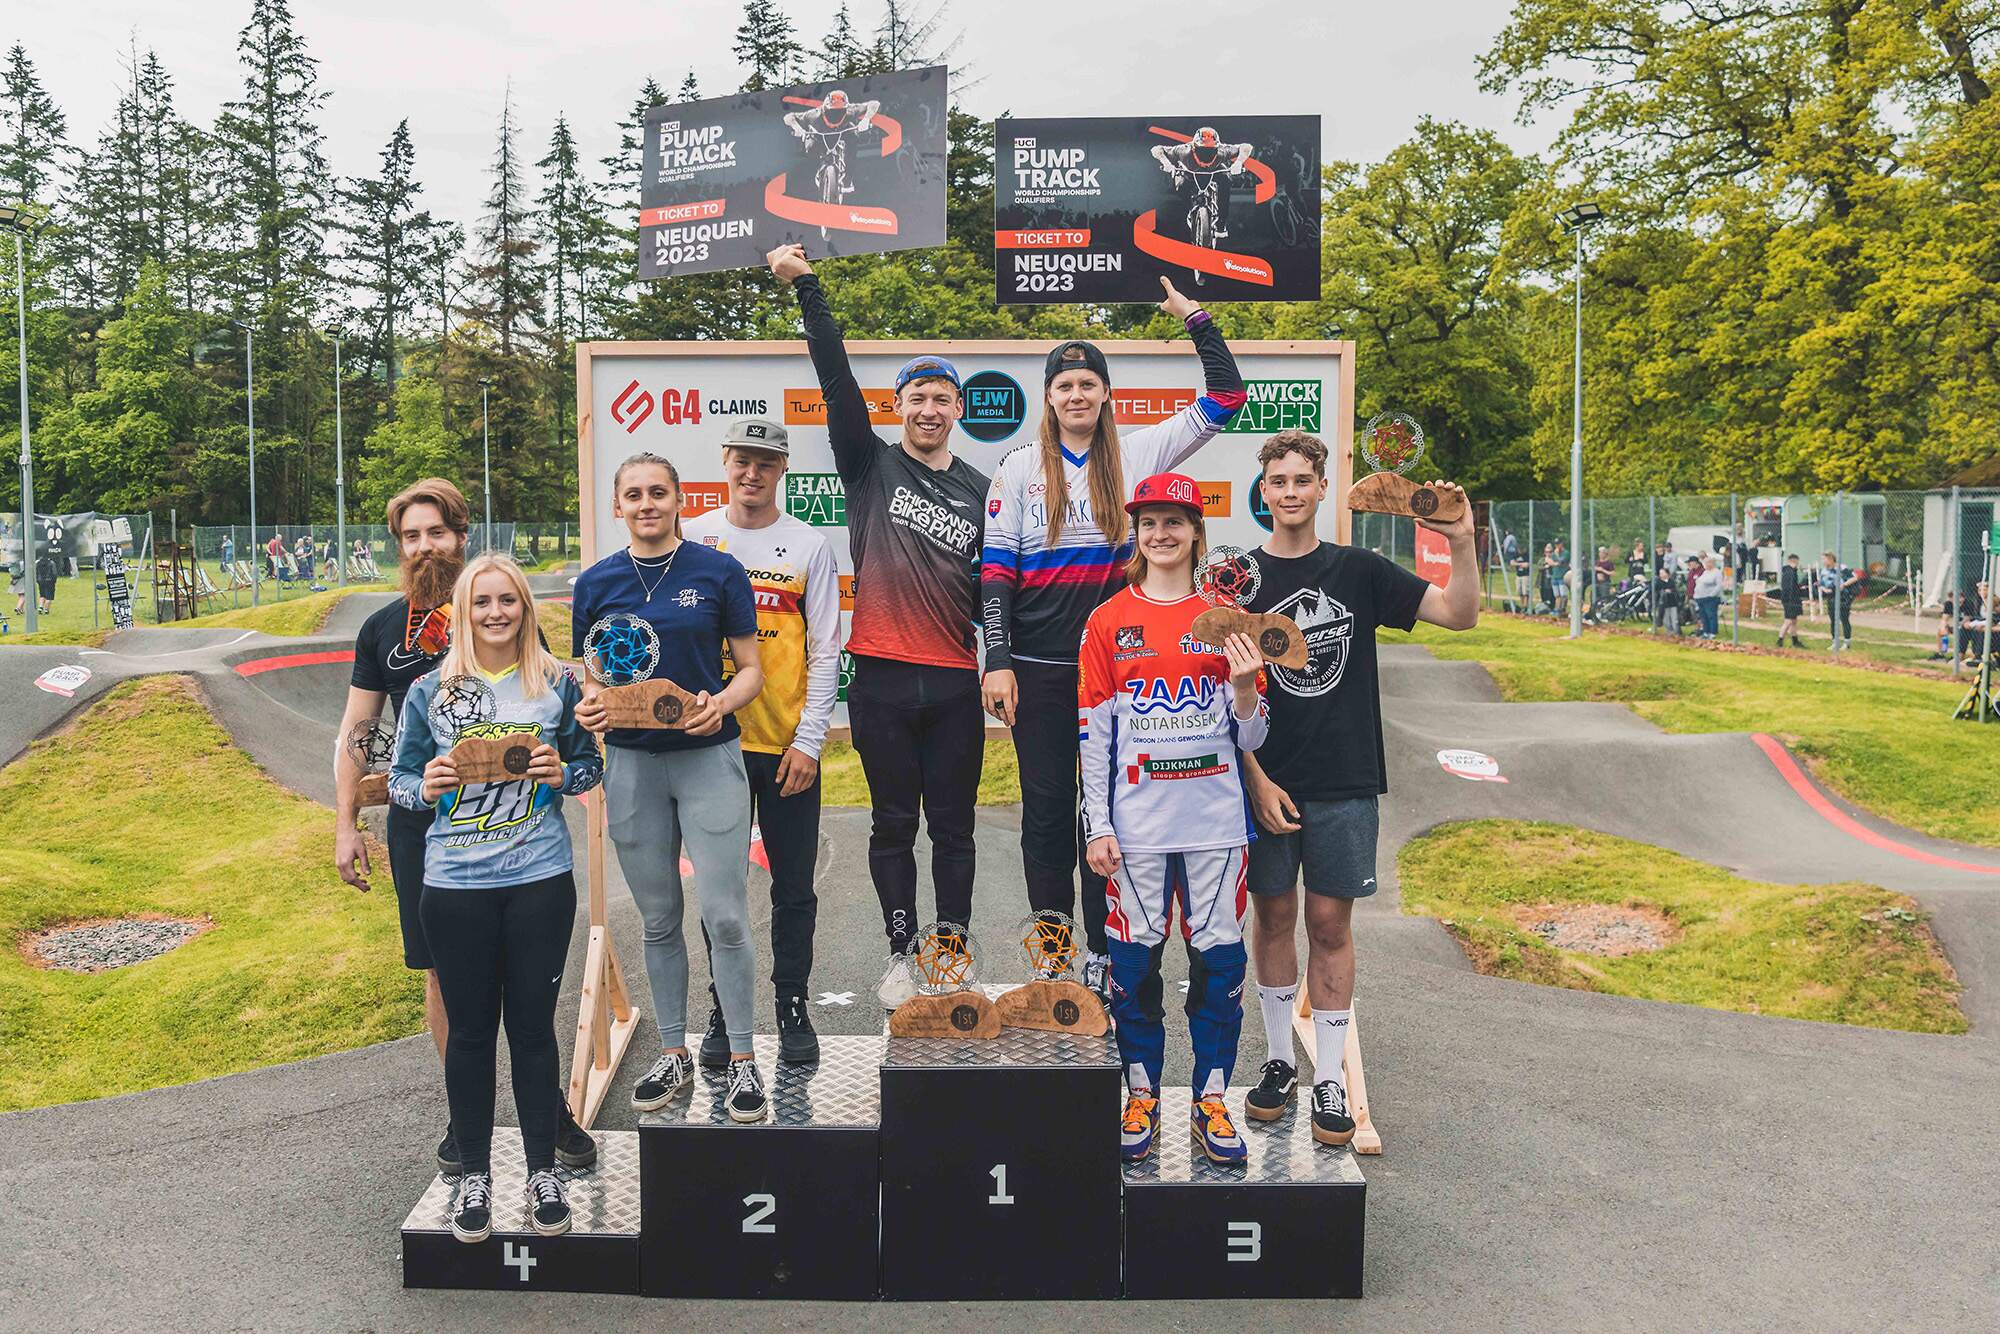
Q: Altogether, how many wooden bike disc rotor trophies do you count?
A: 7